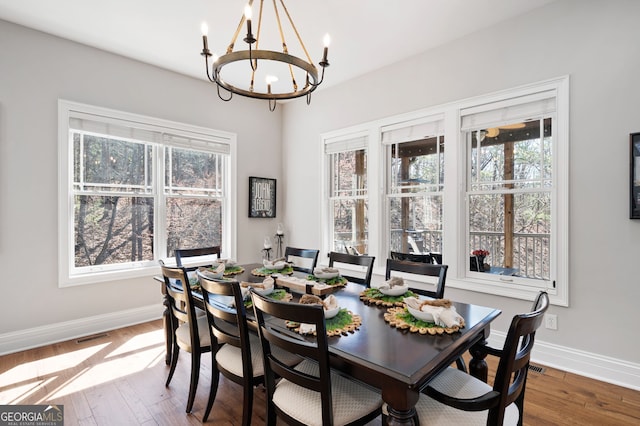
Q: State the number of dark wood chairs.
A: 8